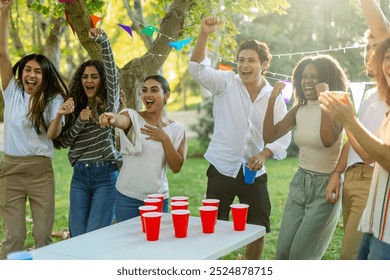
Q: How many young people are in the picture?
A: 7